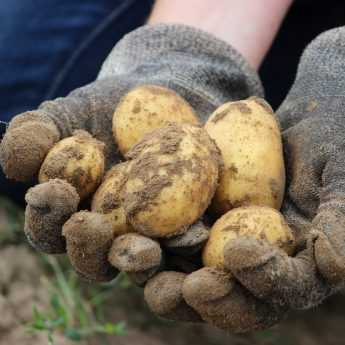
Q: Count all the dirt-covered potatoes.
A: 6